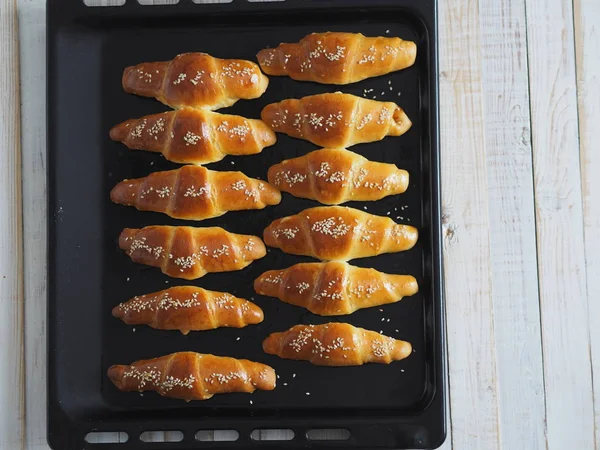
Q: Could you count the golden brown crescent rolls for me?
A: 12